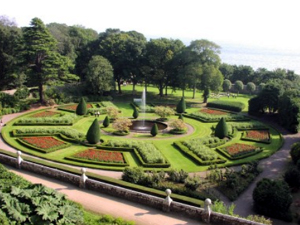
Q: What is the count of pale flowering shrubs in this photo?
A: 4